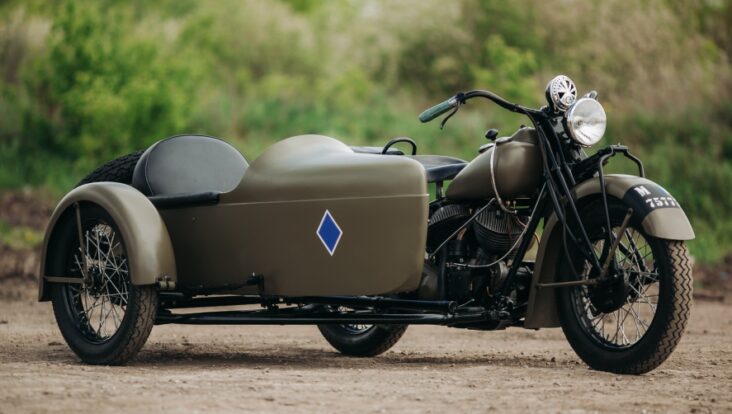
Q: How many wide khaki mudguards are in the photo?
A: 2